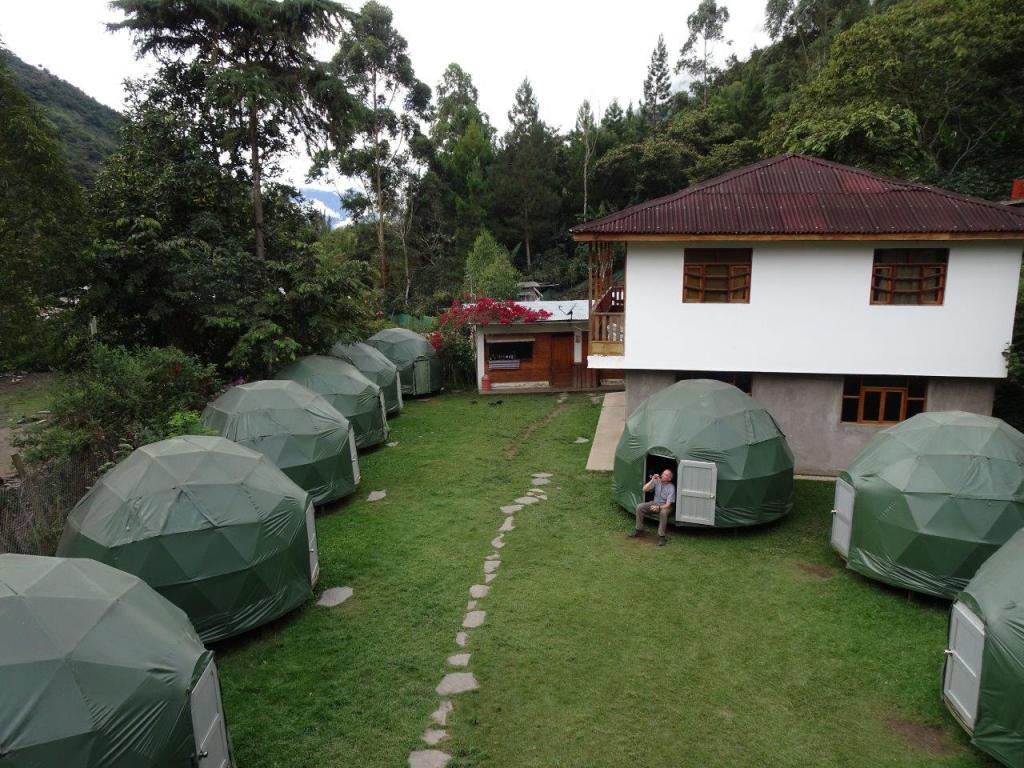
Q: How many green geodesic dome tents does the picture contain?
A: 9